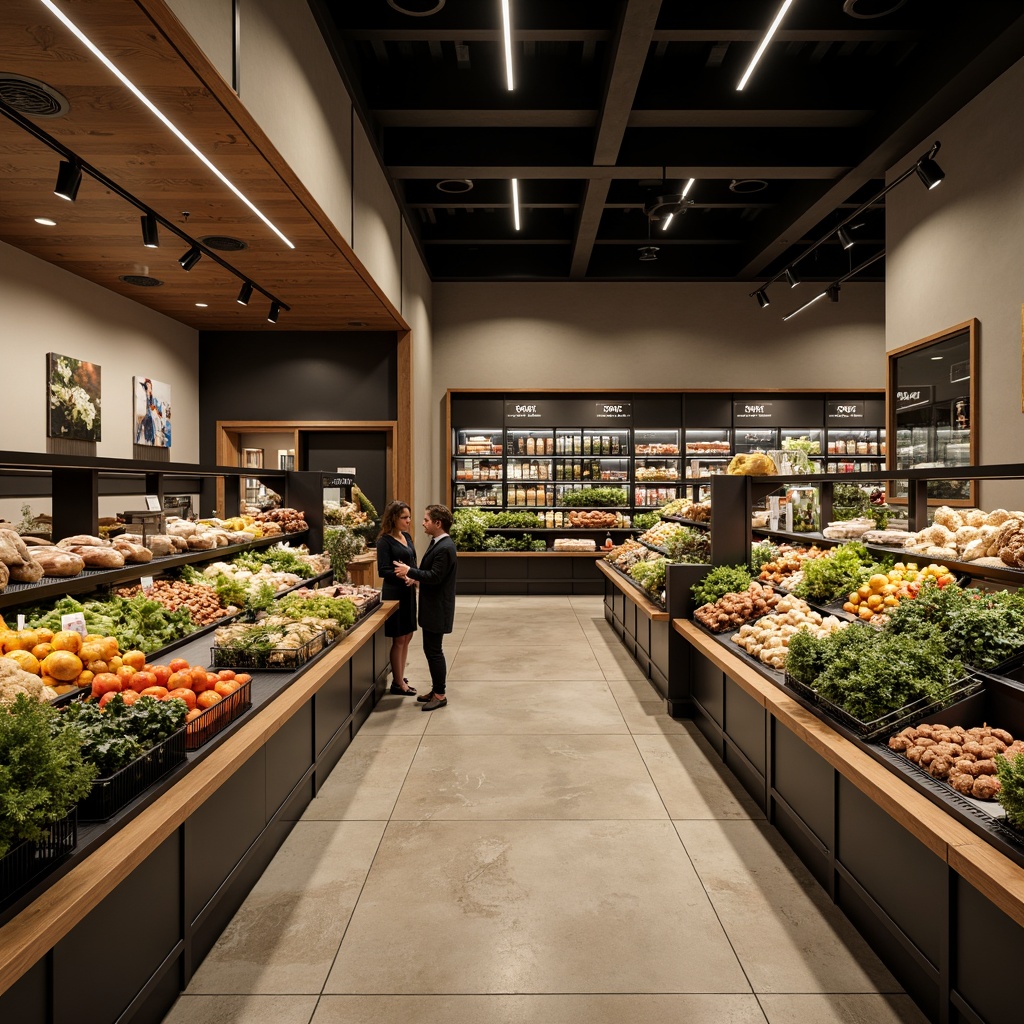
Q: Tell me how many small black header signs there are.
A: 4